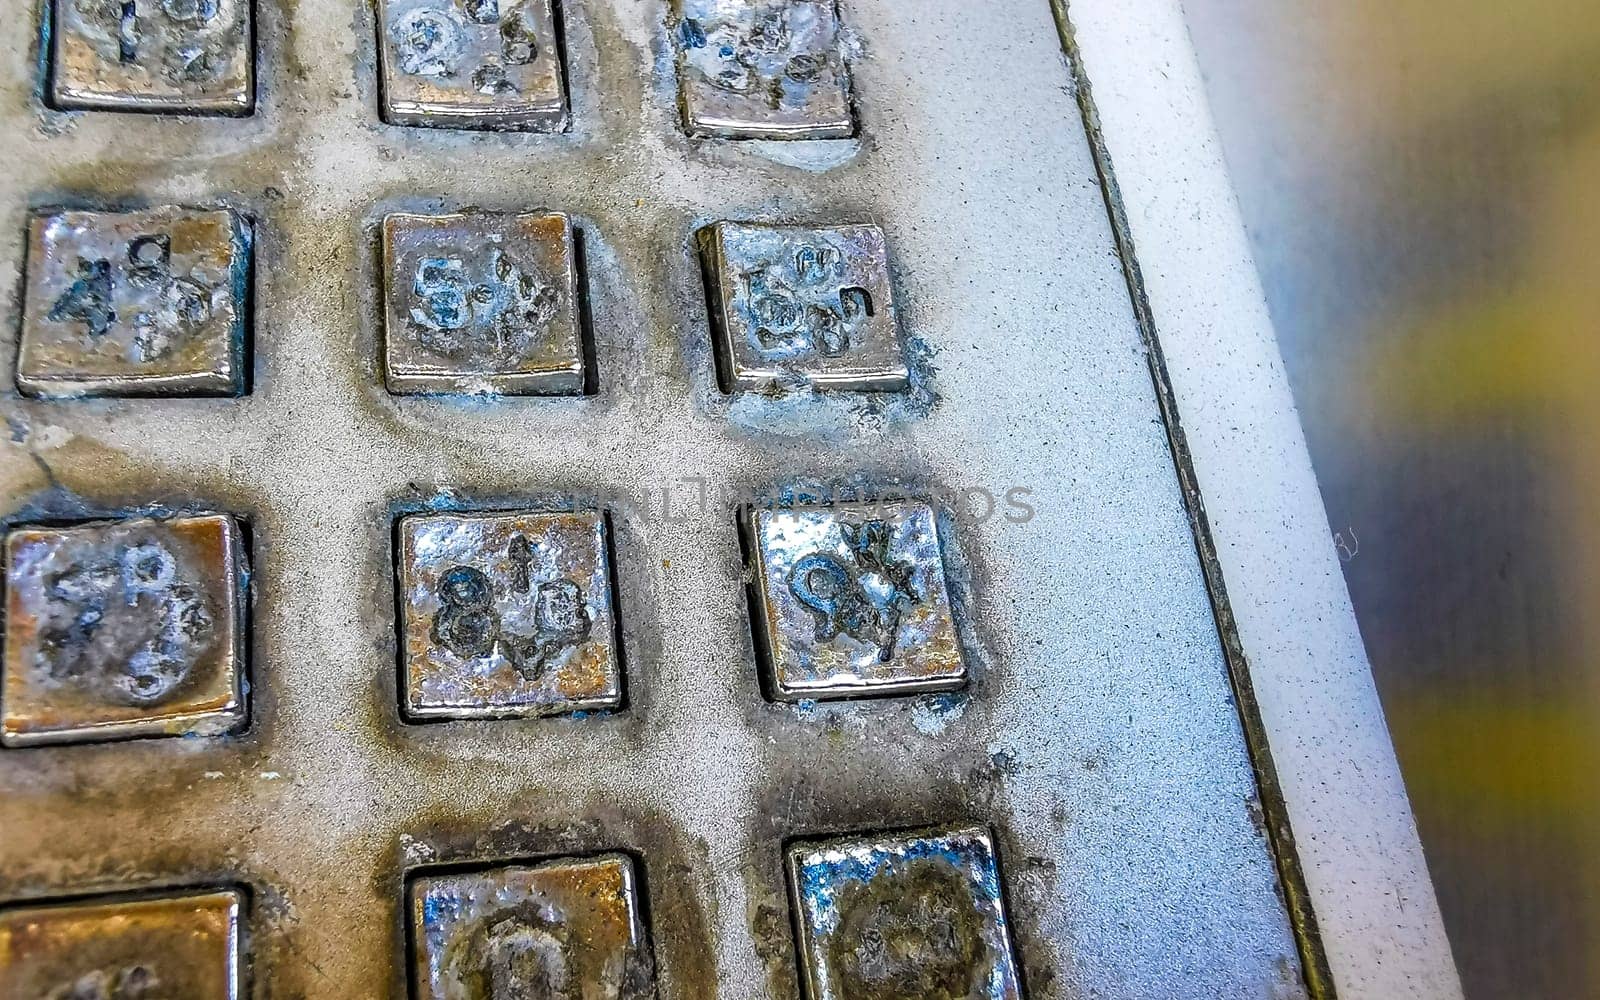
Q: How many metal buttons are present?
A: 12